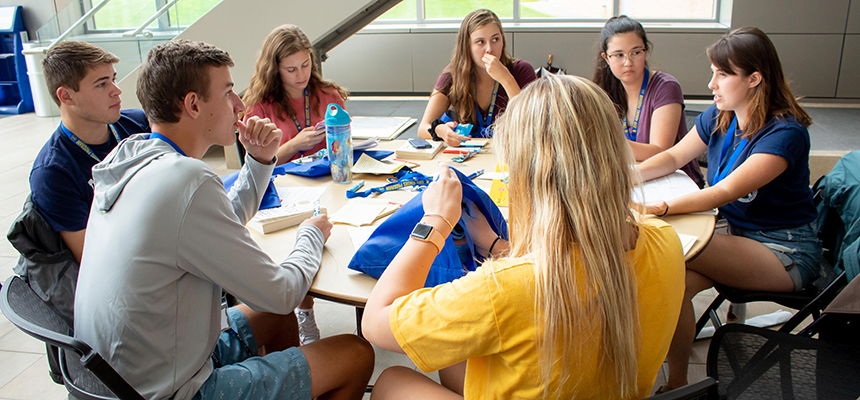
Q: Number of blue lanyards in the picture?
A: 7